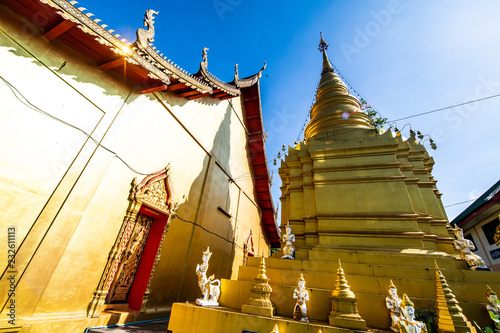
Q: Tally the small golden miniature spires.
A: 3